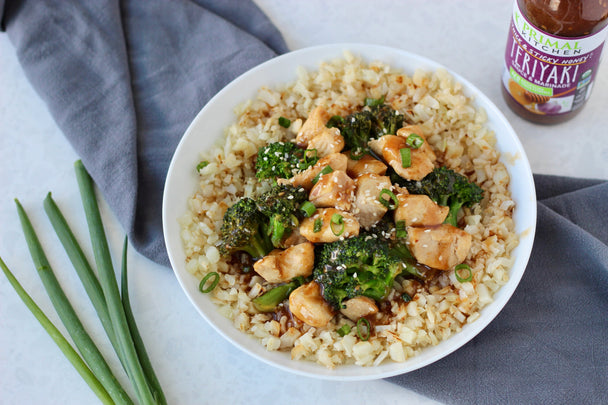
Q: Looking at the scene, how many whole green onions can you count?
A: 5